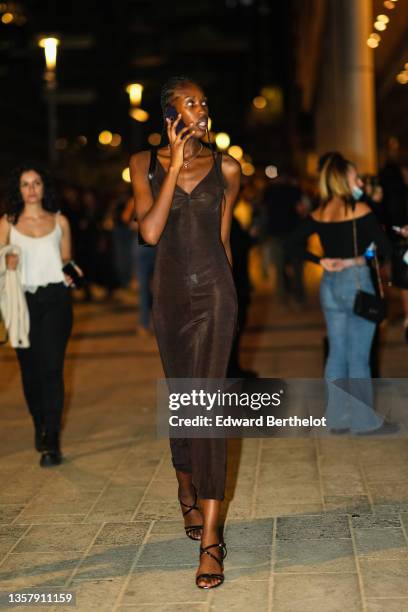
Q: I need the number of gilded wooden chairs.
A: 0